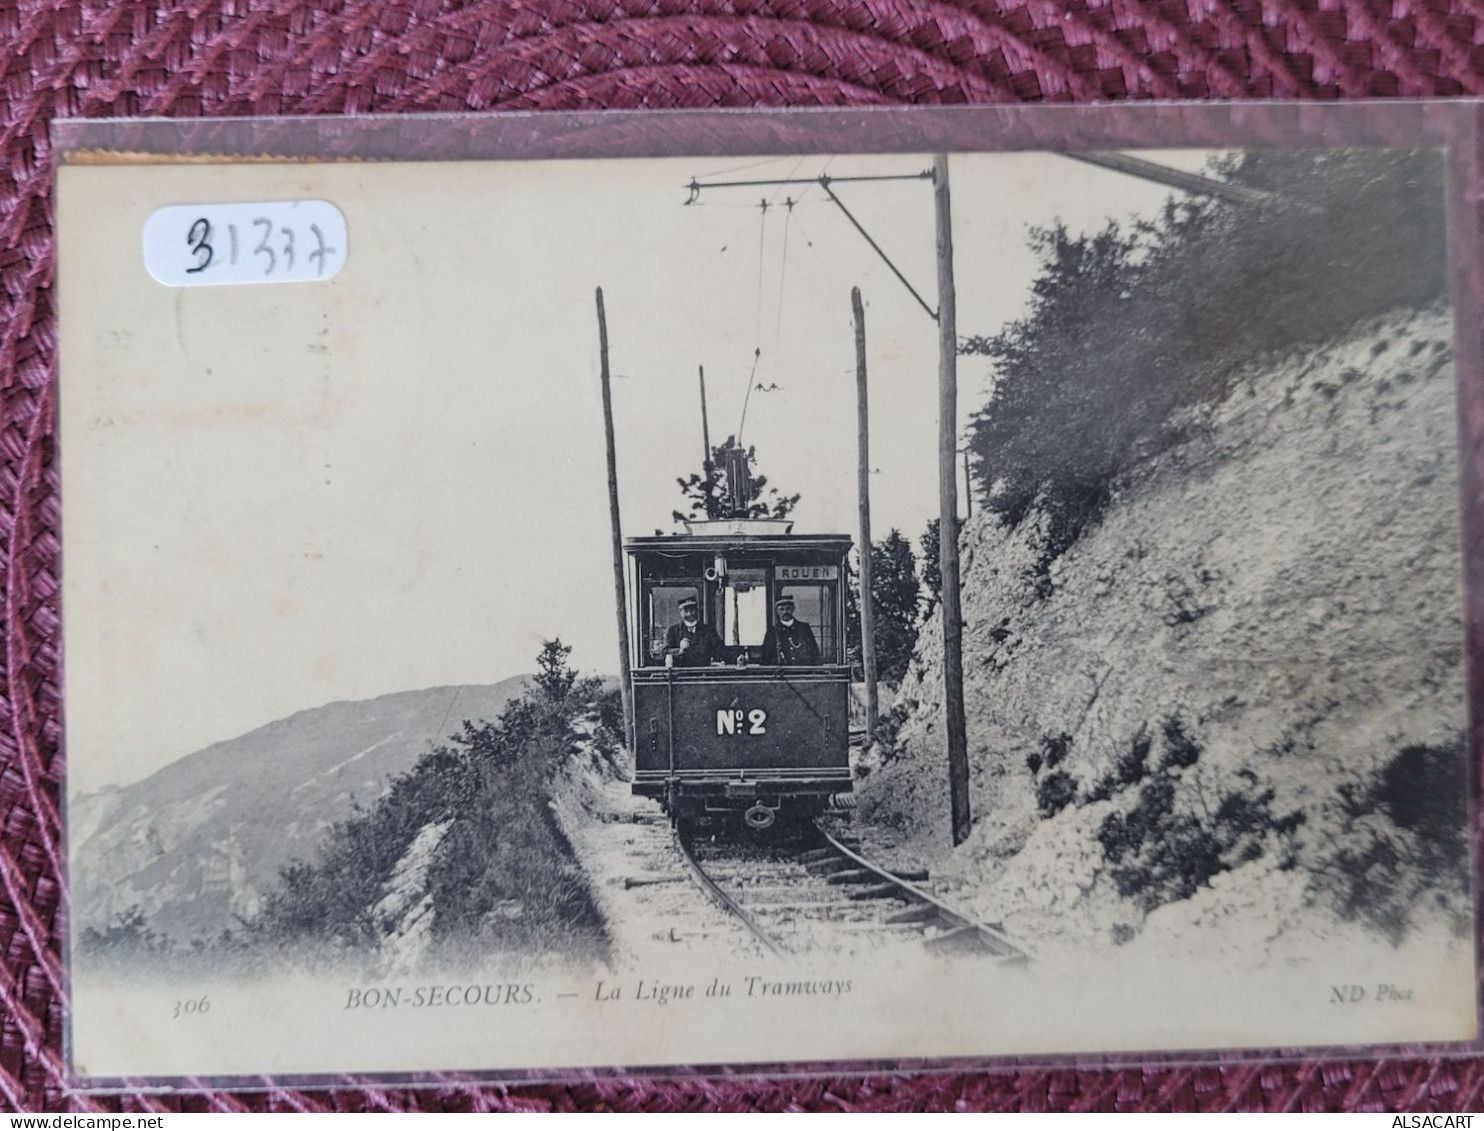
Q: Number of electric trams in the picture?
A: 1